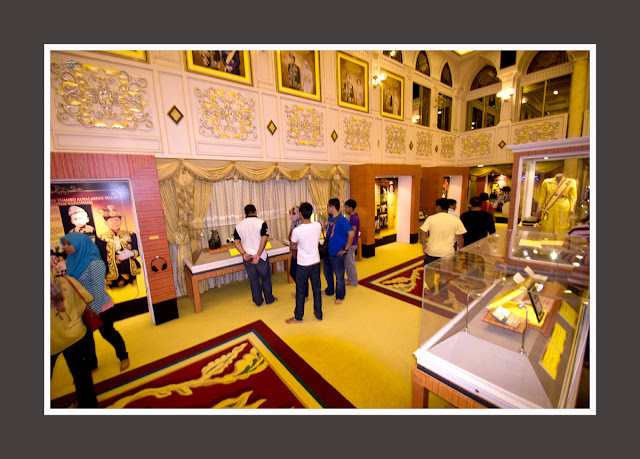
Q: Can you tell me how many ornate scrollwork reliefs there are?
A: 9